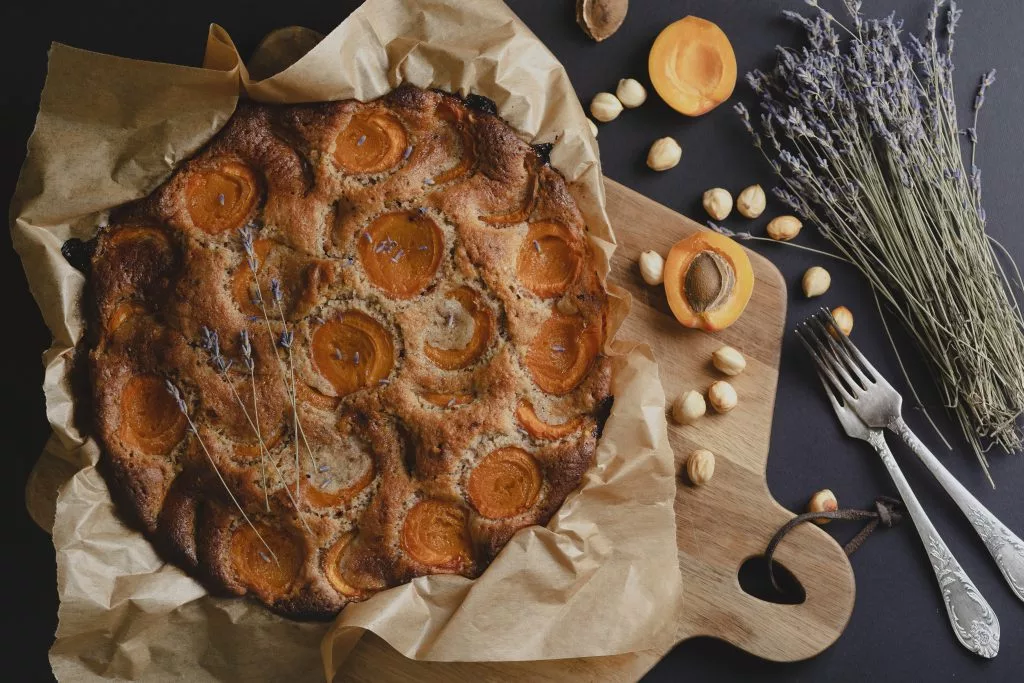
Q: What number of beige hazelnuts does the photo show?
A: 15